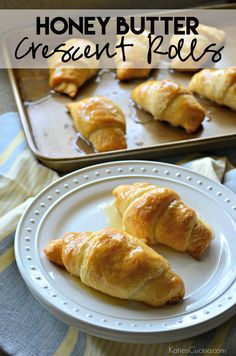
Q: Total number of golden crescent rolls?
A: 8